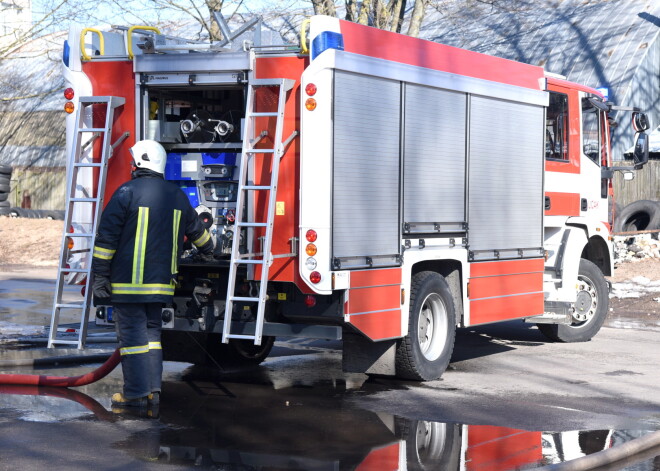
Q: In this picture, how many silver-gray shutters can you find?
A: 3